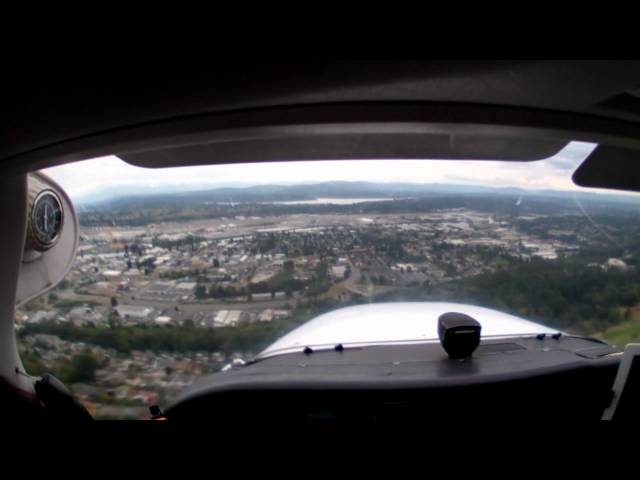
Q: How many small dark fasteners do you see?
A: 4